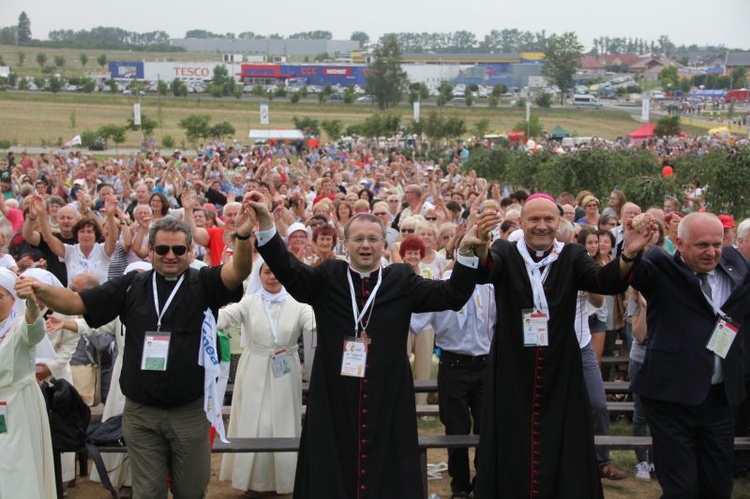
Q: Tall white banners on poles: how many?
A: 5